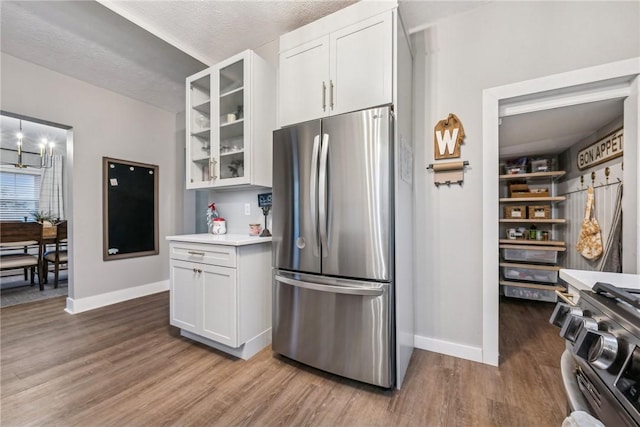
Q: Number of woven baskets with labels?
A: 2